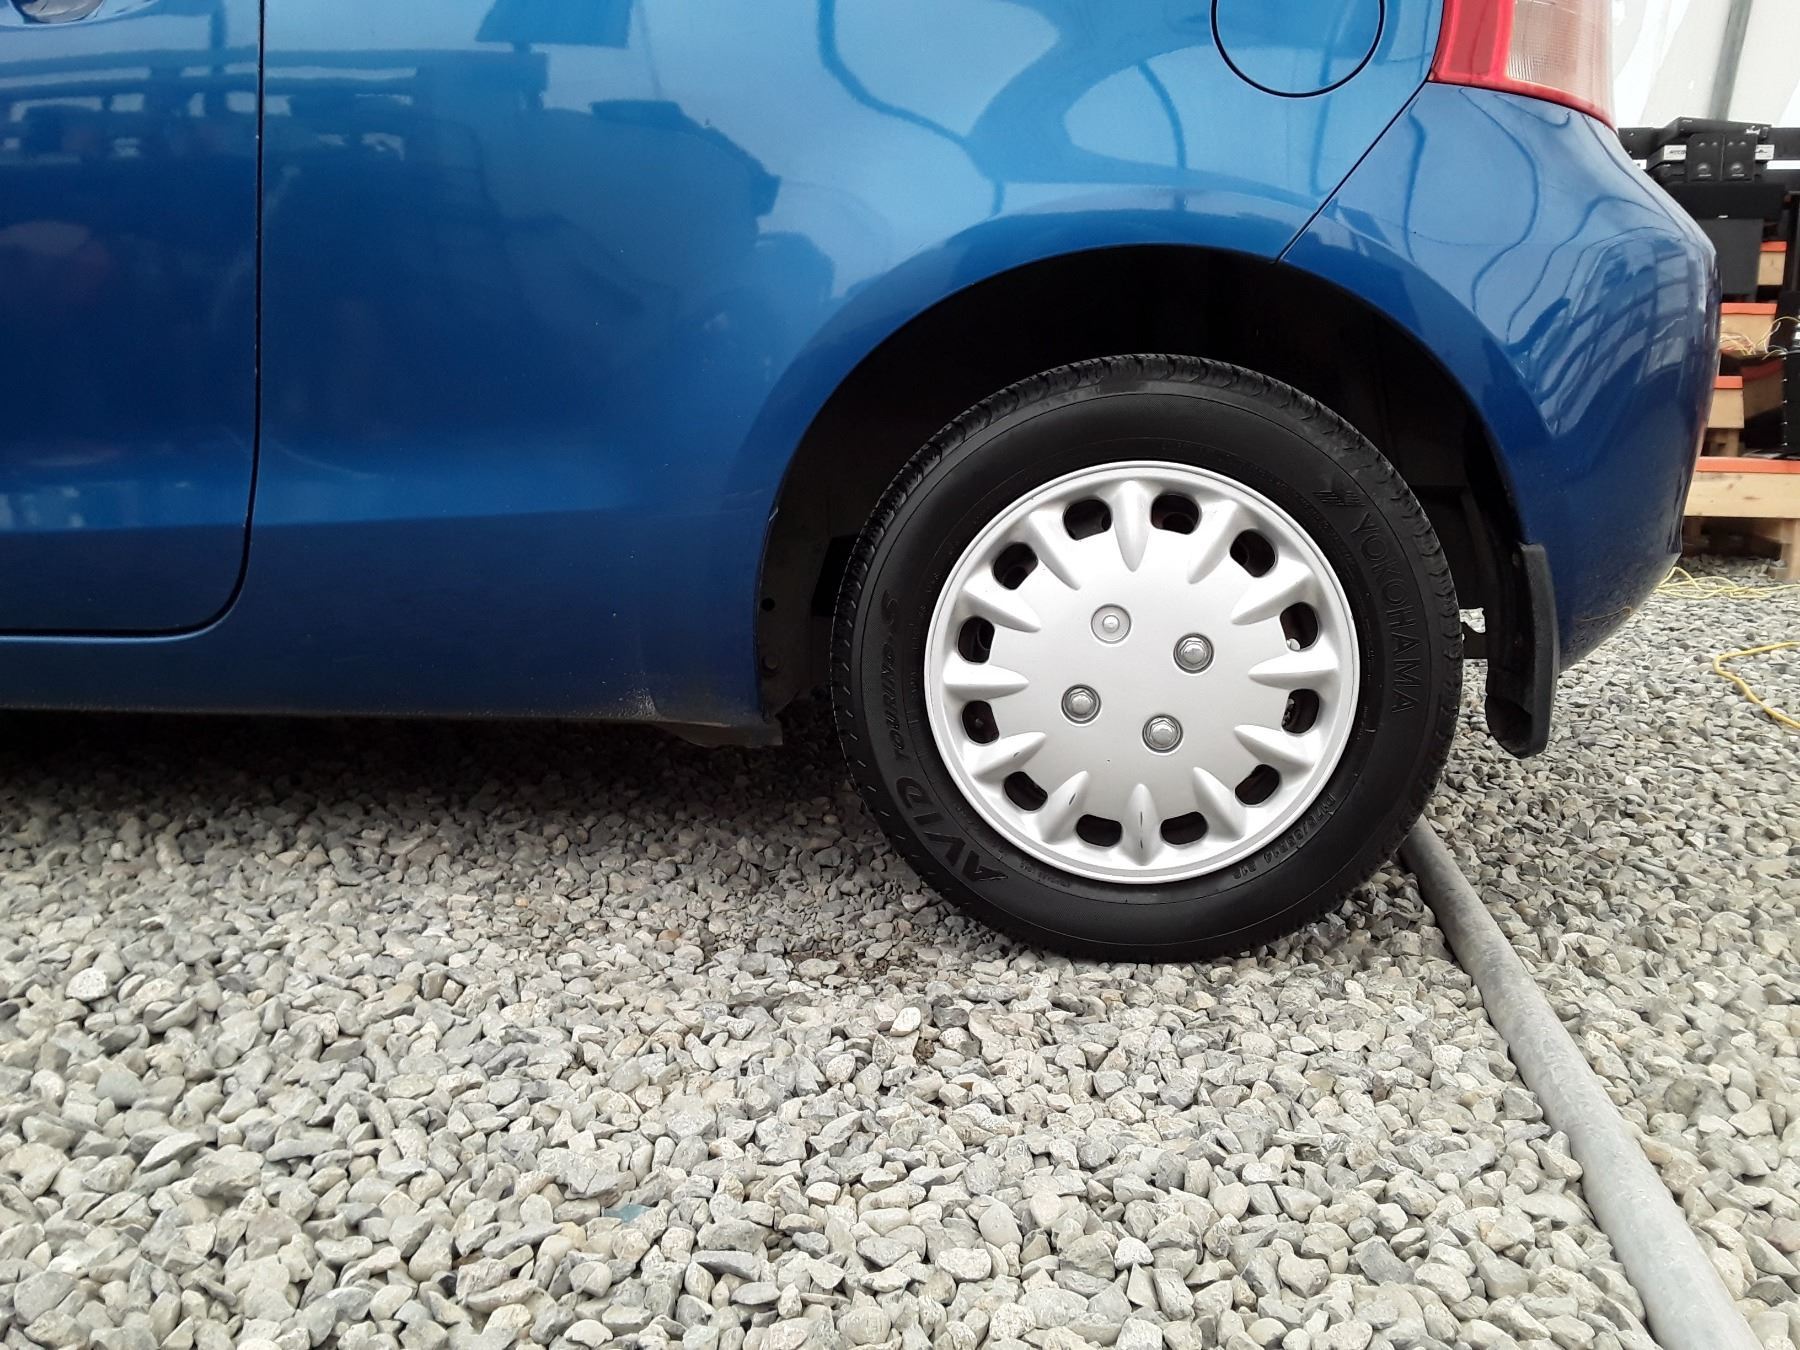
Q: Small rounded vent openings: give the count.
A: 12